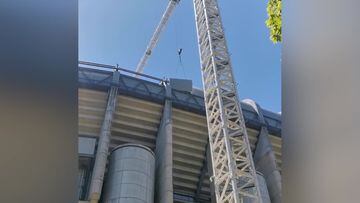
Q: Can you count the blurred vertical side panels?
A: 2